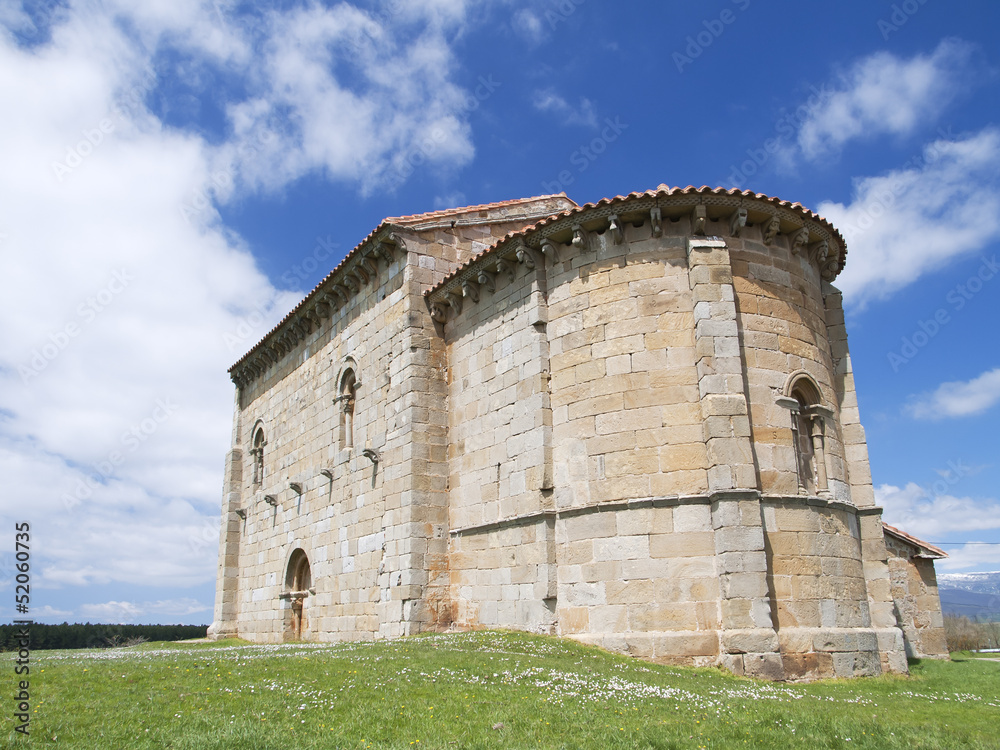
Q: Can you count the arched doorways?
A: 1